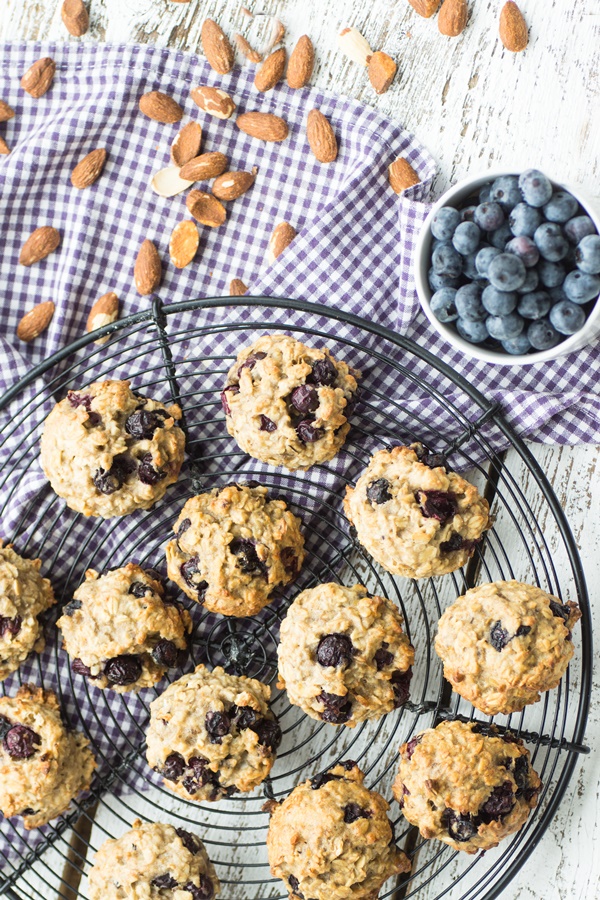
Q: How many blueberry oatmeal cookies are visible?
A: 13